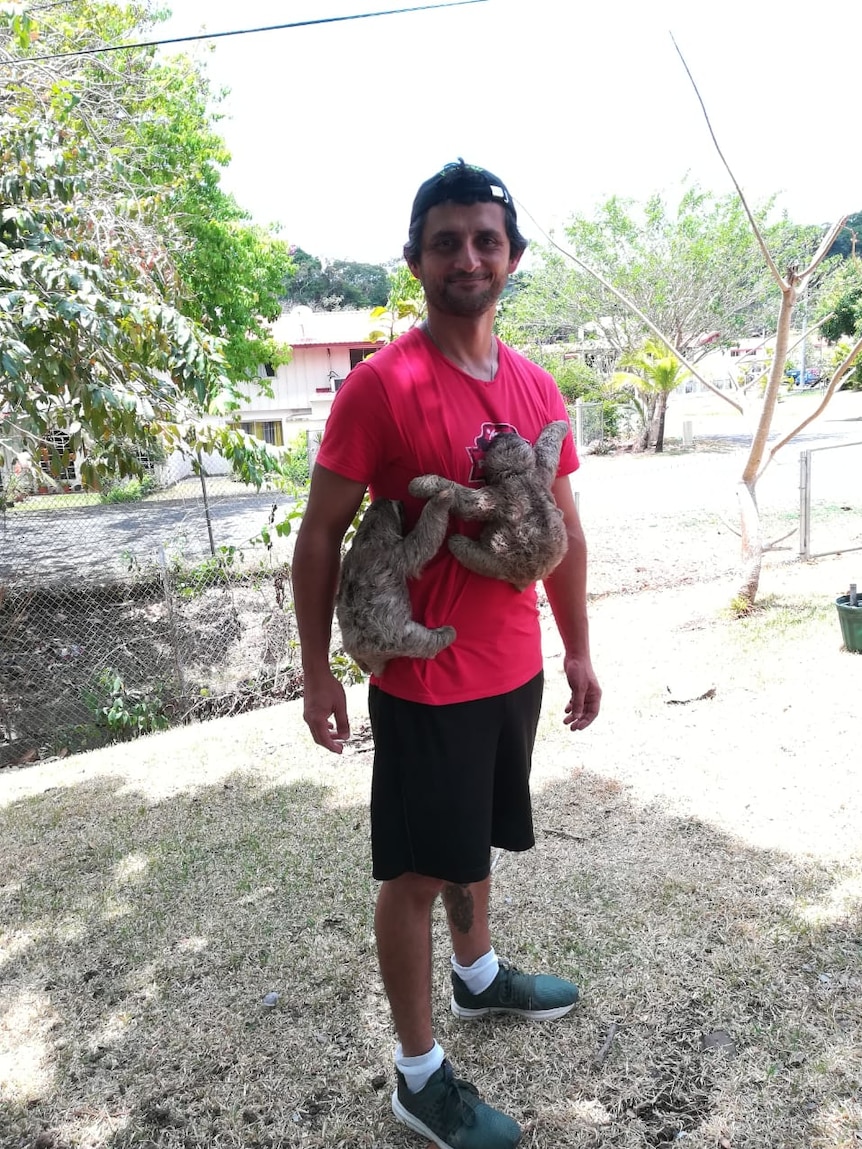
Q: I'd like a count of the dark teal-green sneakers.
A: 2